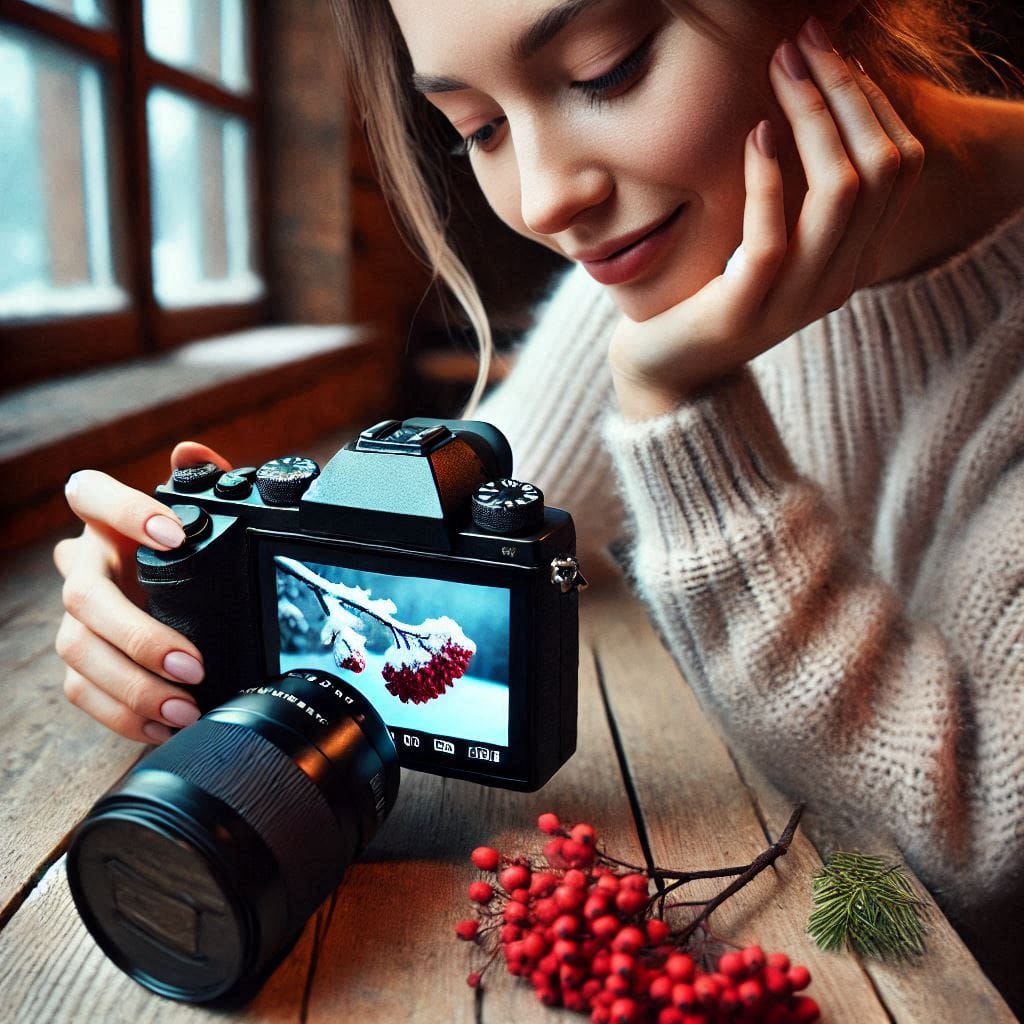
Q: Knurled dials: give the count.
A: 3